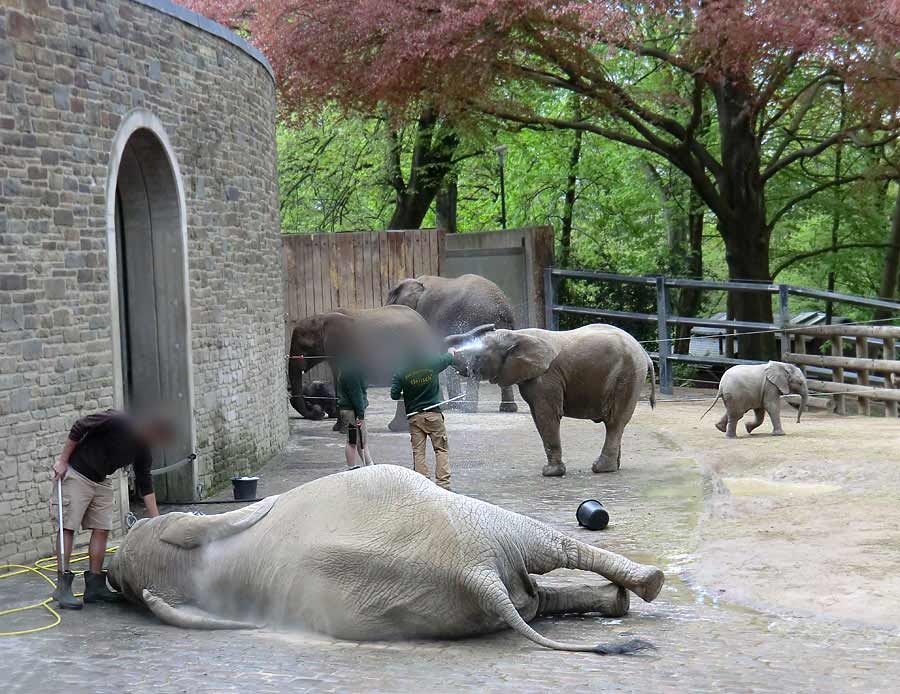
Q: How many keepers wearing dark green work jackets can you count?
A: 2